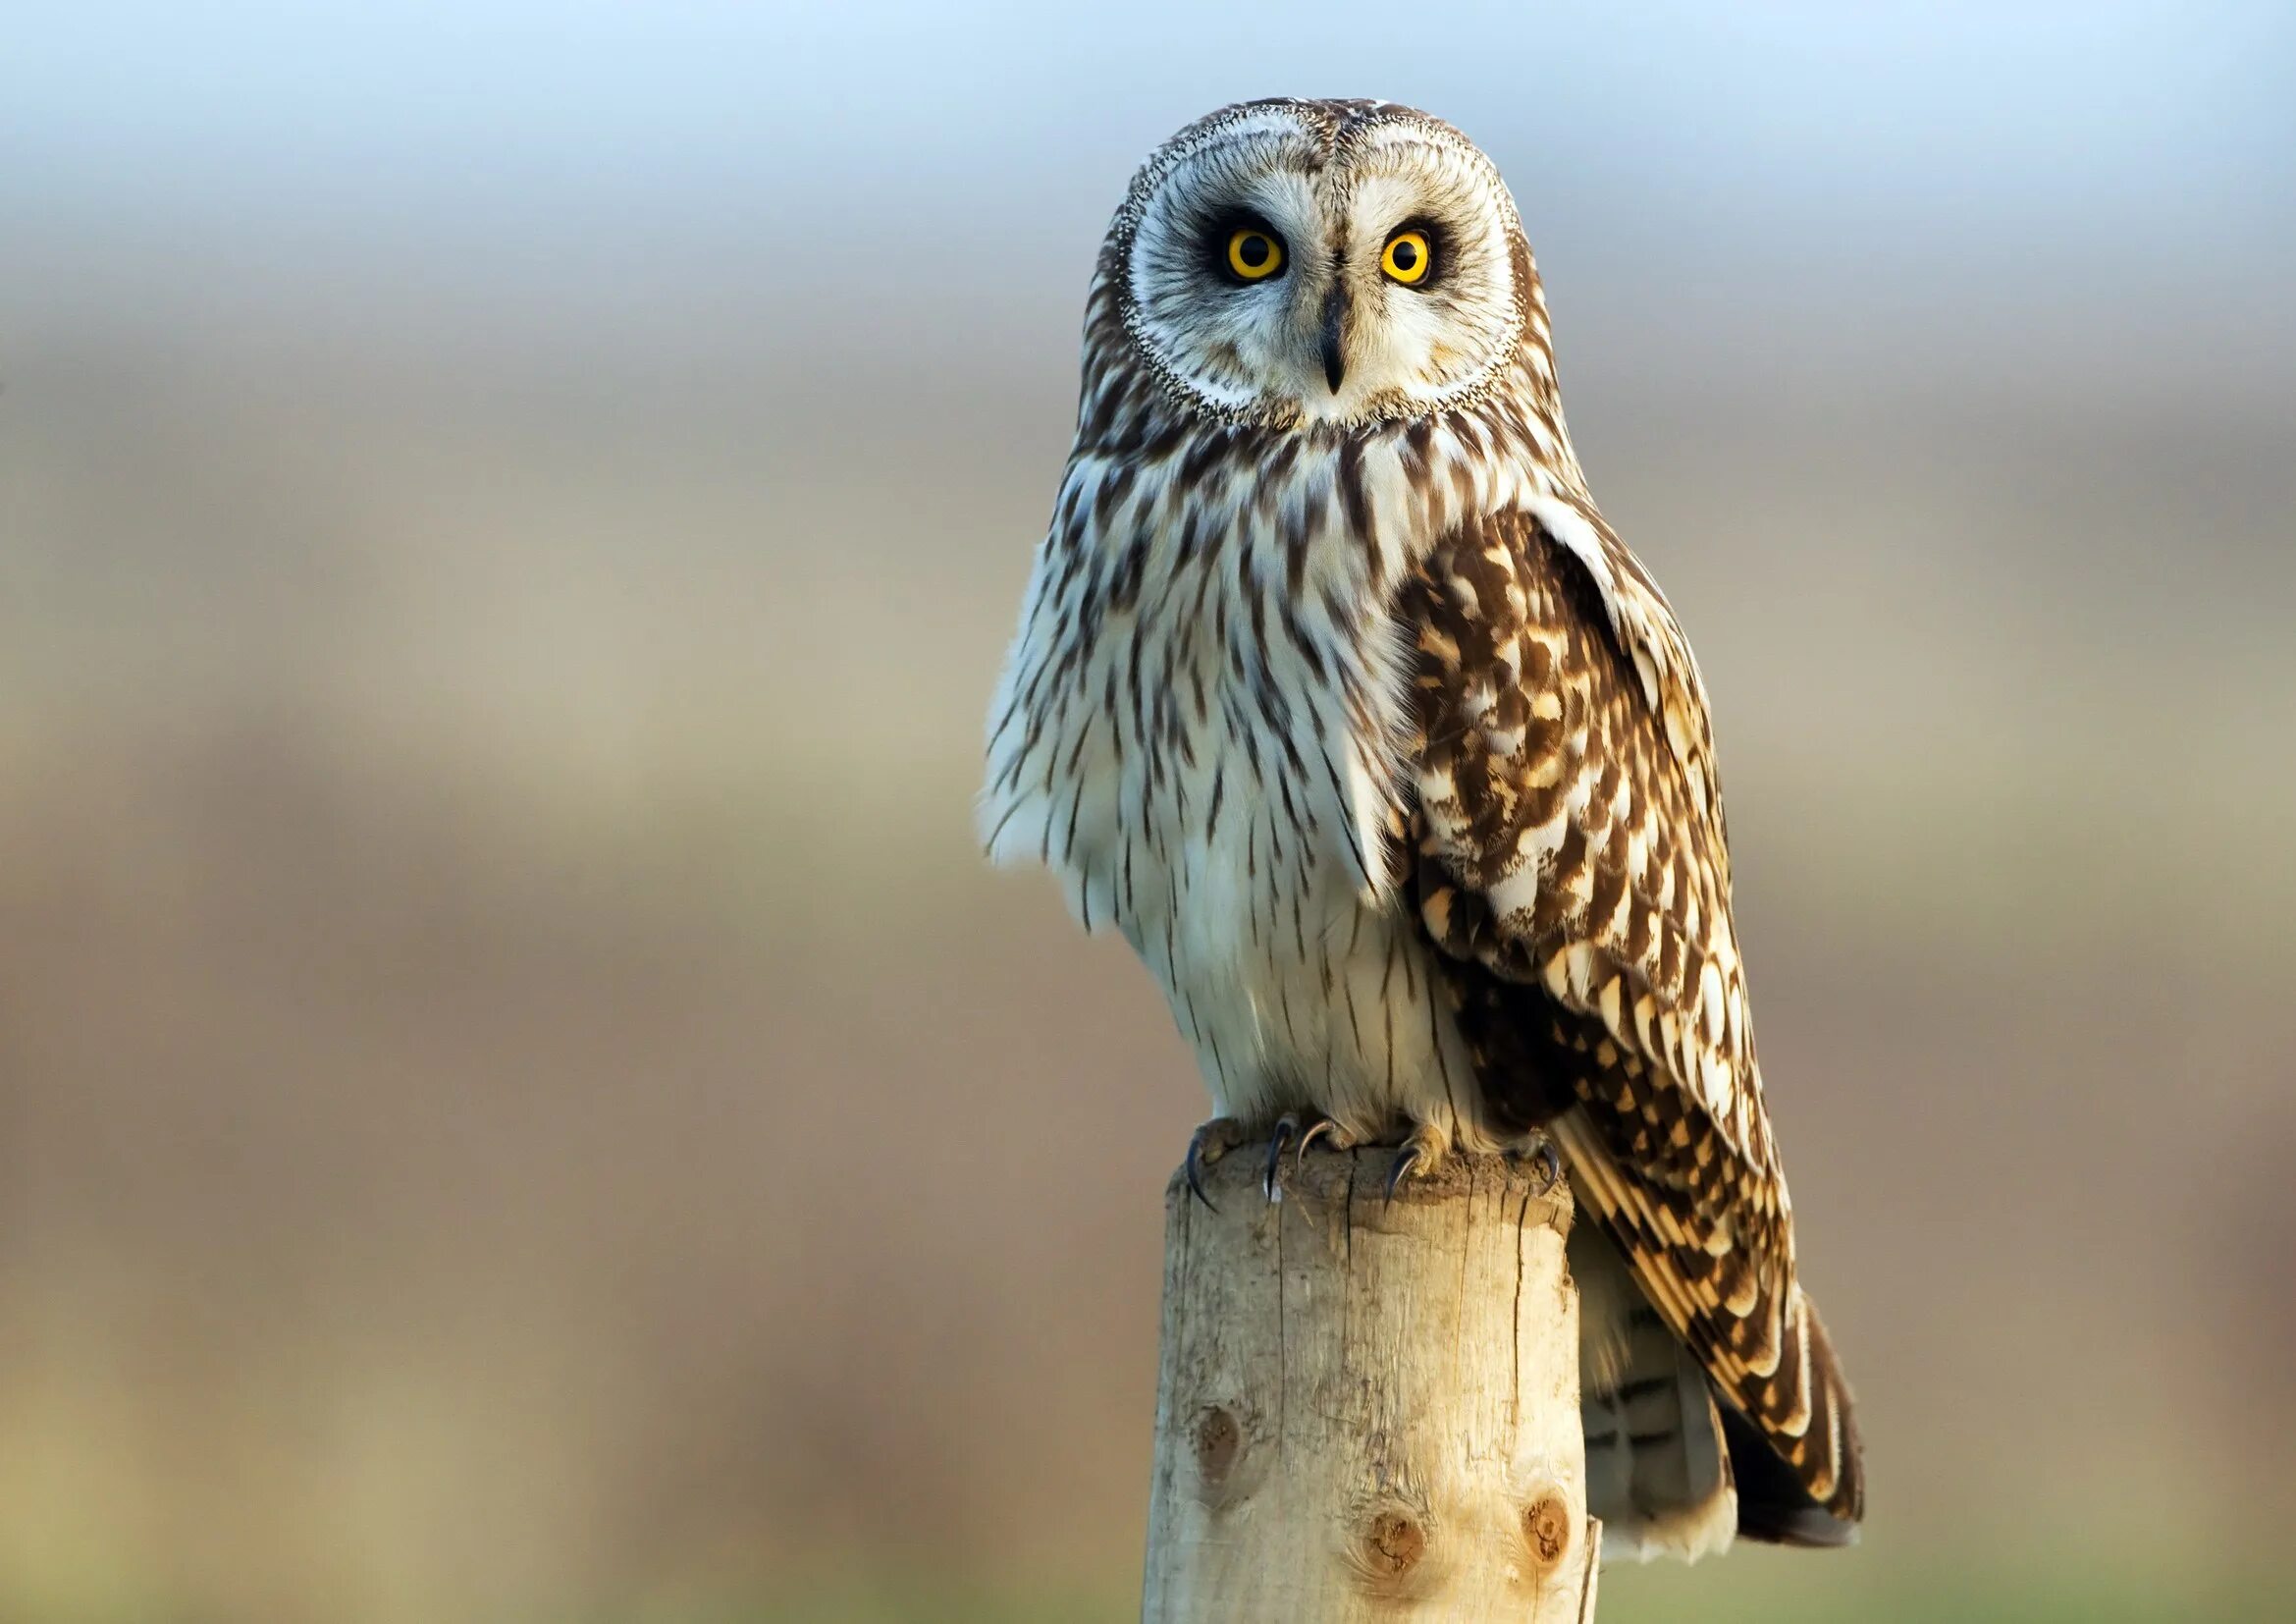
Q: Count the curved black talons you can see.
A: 5